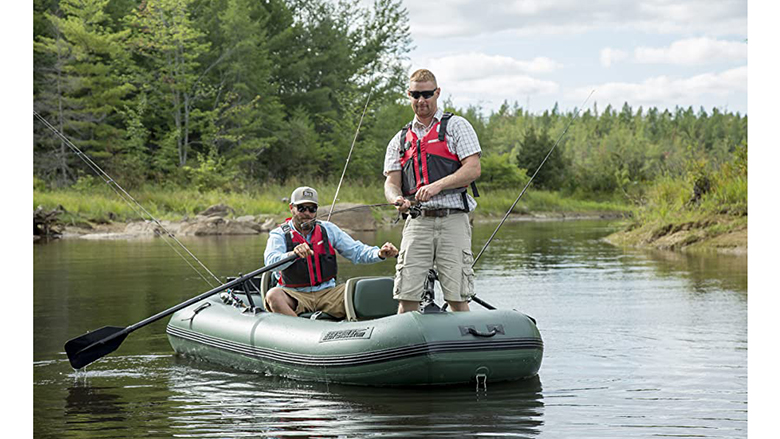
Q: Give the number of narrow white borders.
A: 2